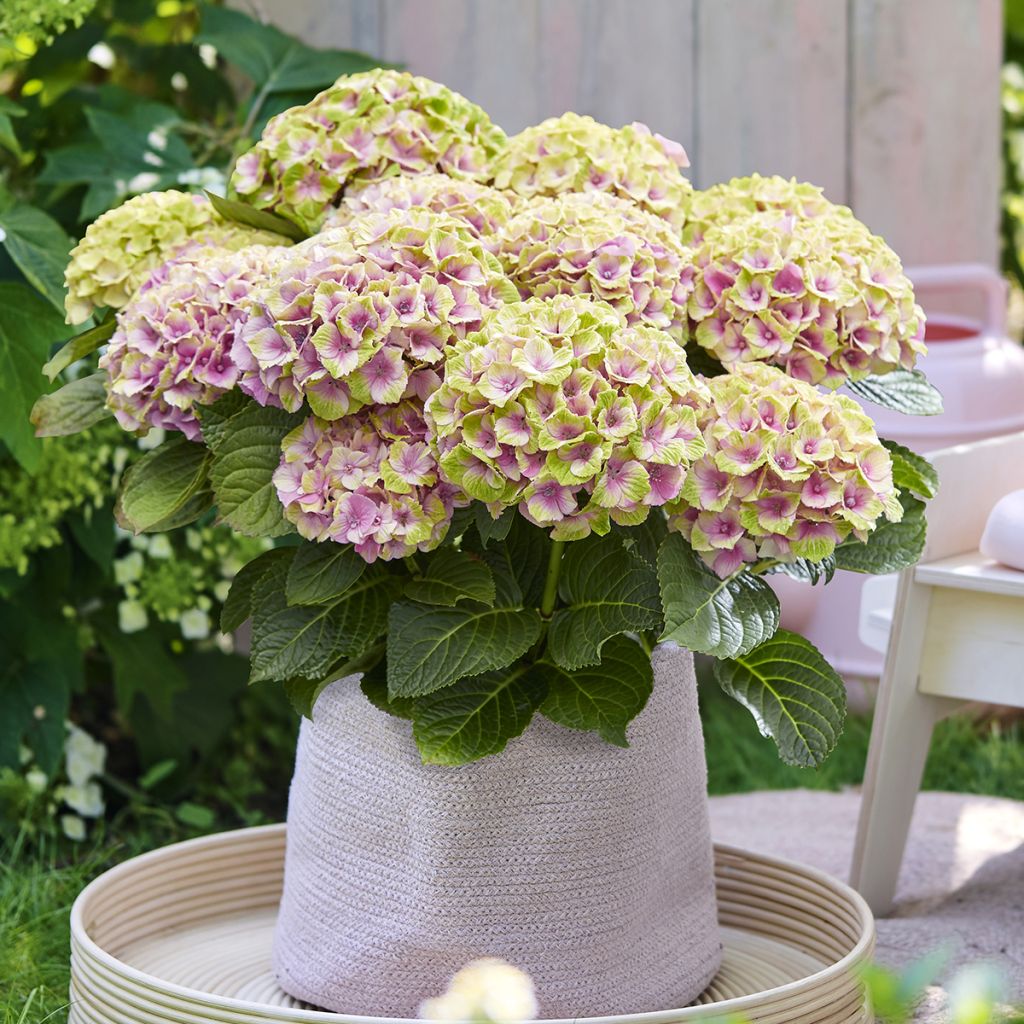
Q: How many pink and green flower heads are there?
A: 12